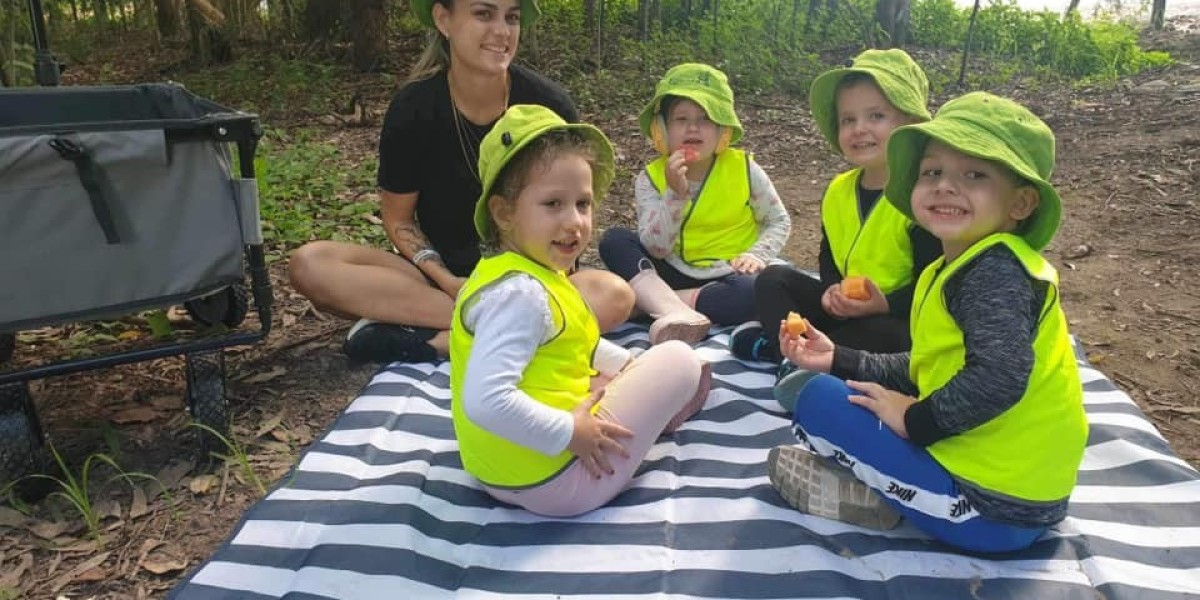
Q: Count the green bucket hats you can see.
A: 5